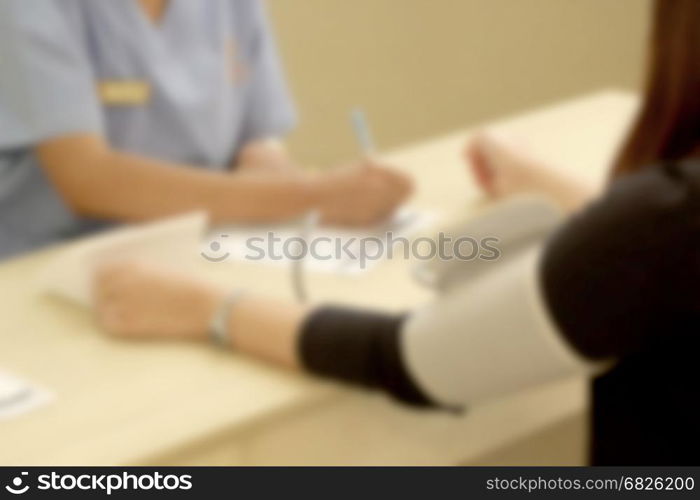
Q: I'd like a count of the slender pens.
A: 1